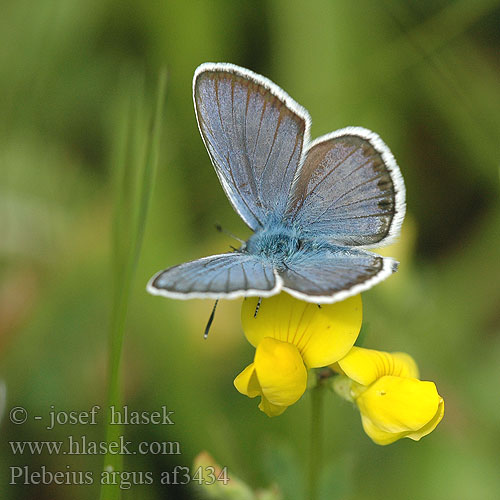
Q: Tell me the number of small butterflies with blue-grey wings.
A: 1